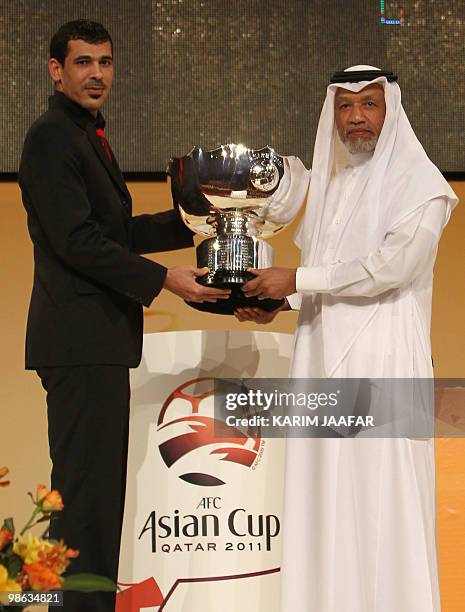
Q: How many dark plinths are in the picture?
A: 1